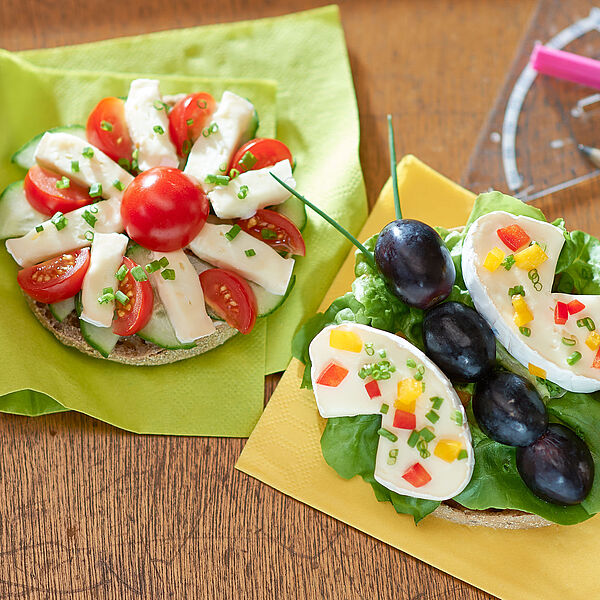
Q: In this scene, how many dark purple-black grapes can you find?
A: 4